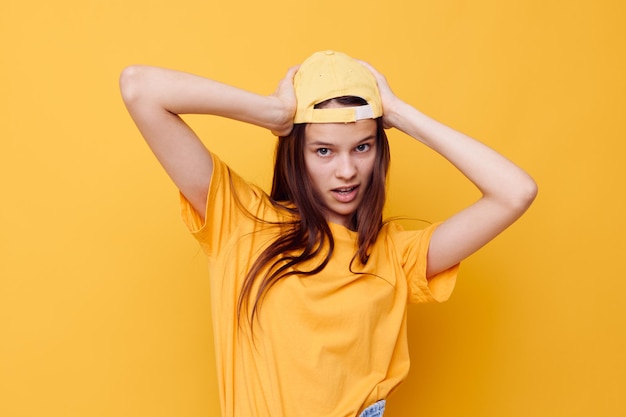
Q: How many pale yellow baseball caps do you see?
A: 1